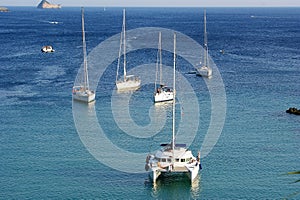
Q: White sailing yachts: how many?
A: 5